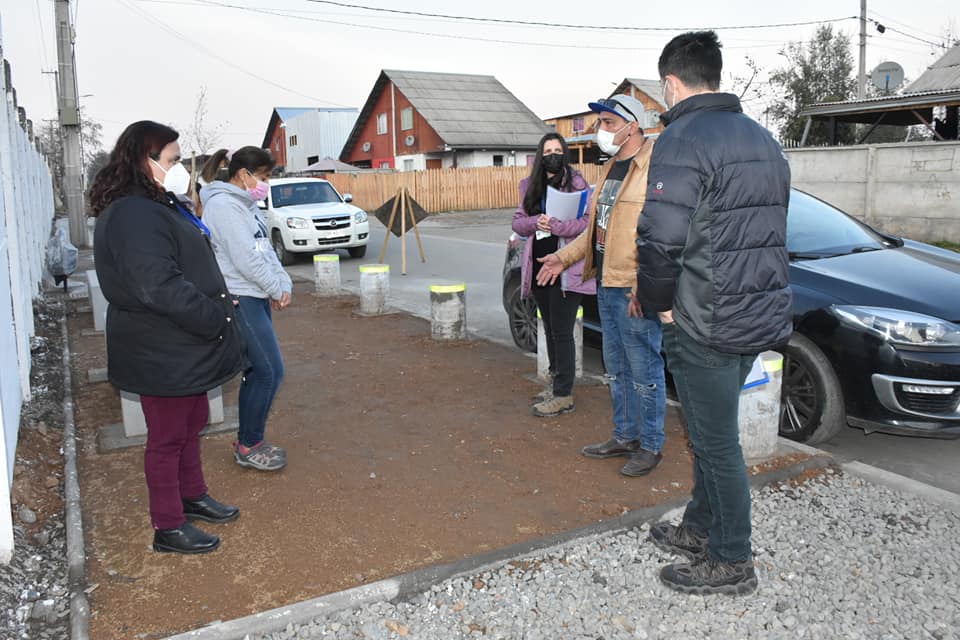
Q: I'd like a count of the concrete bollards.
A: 5